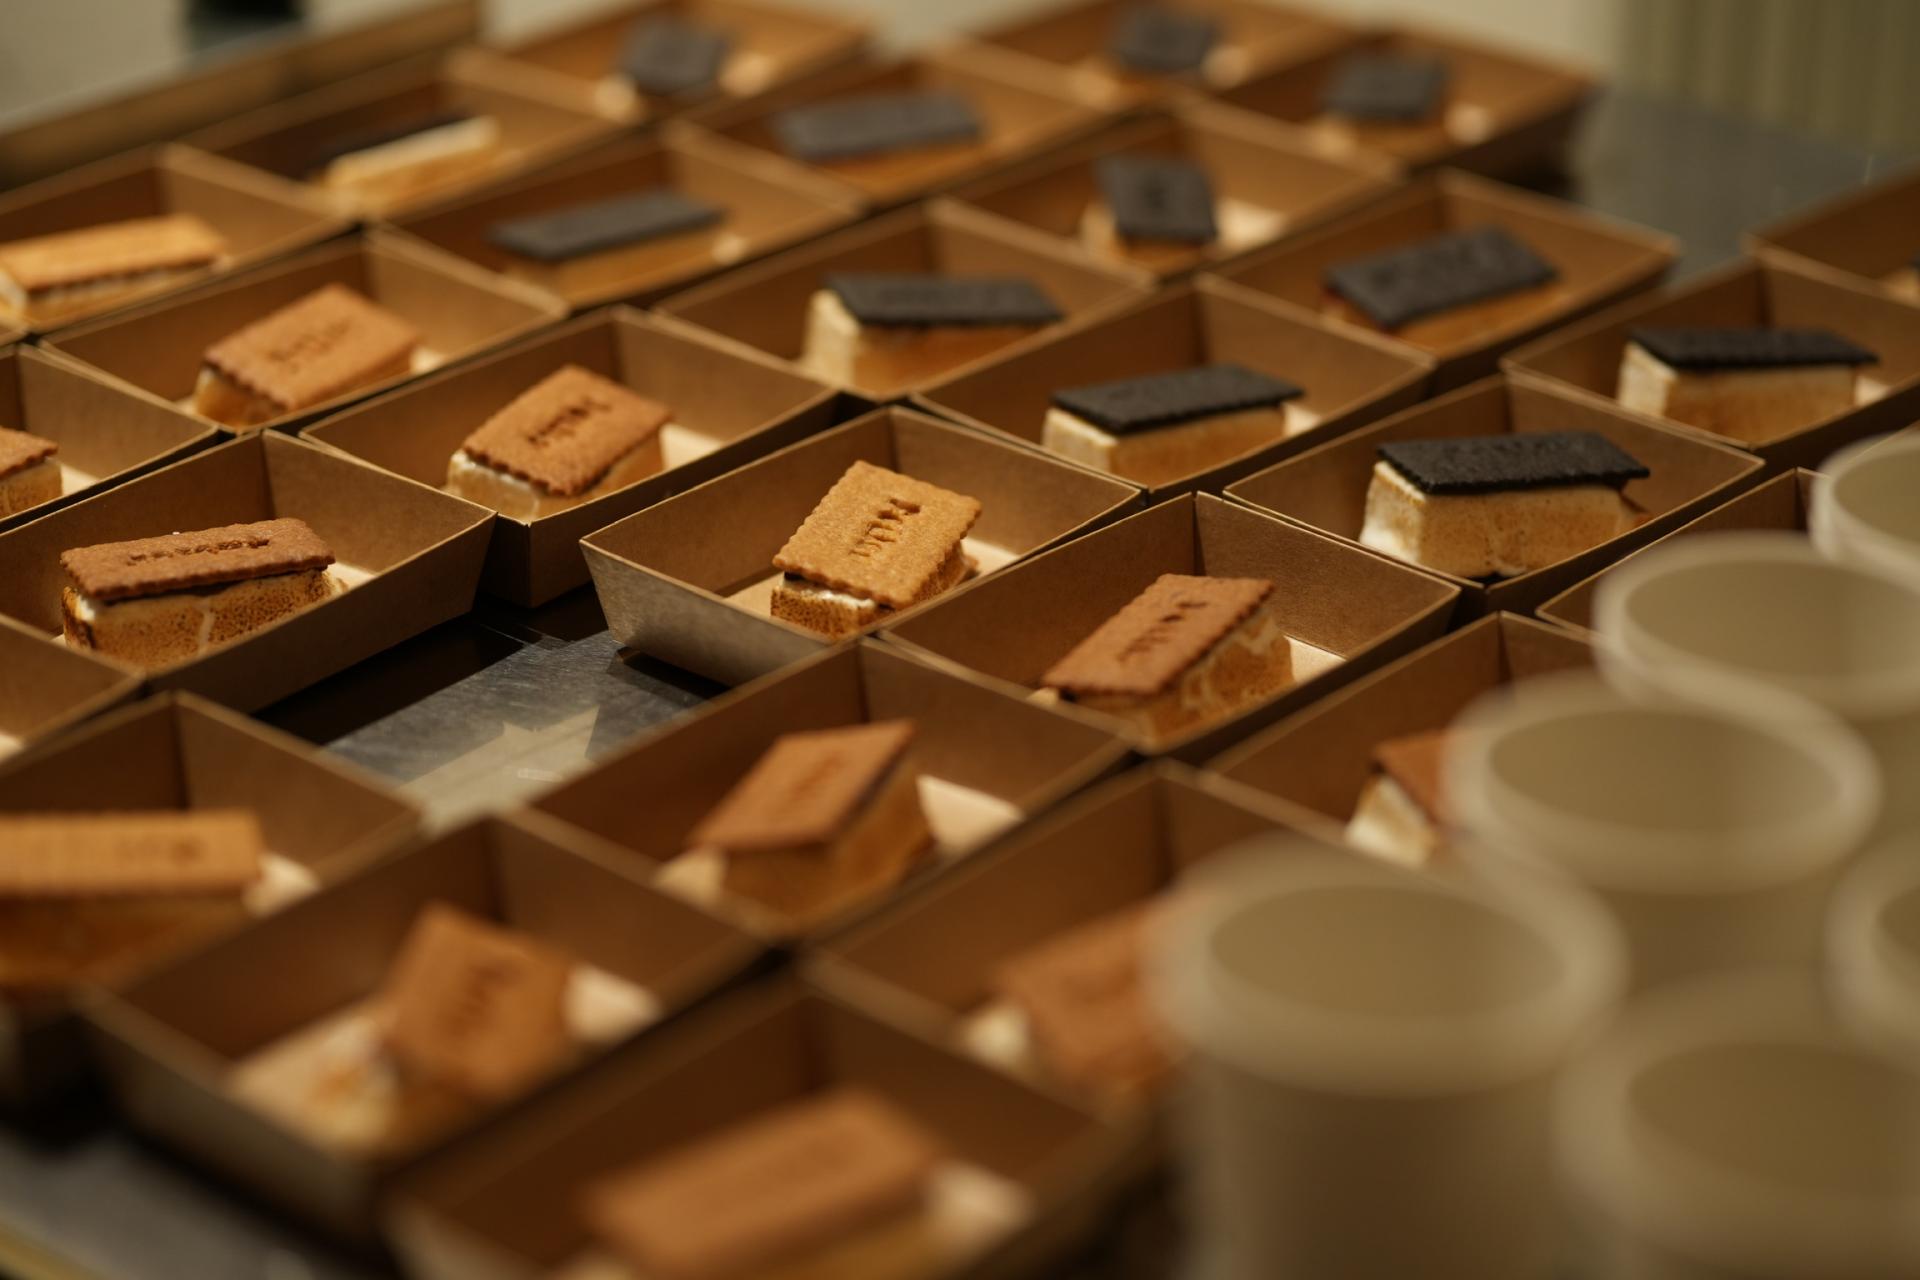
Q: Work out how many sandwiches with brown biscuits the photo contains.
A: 13